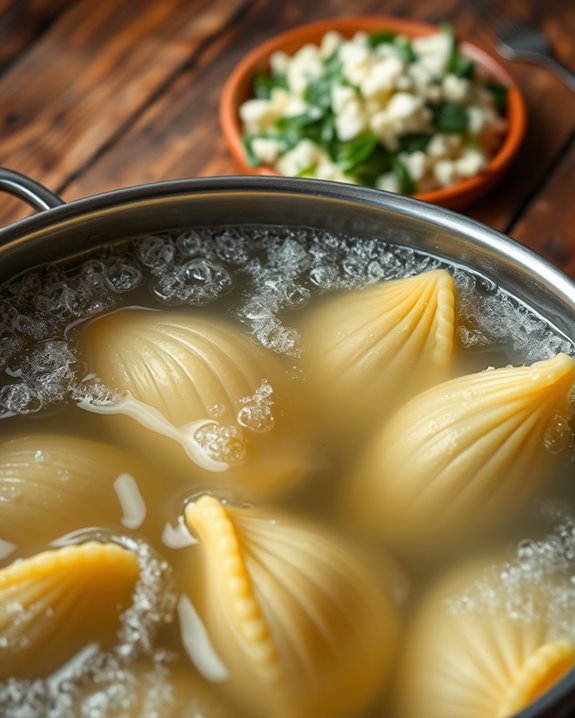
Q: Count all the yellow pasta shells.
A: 7